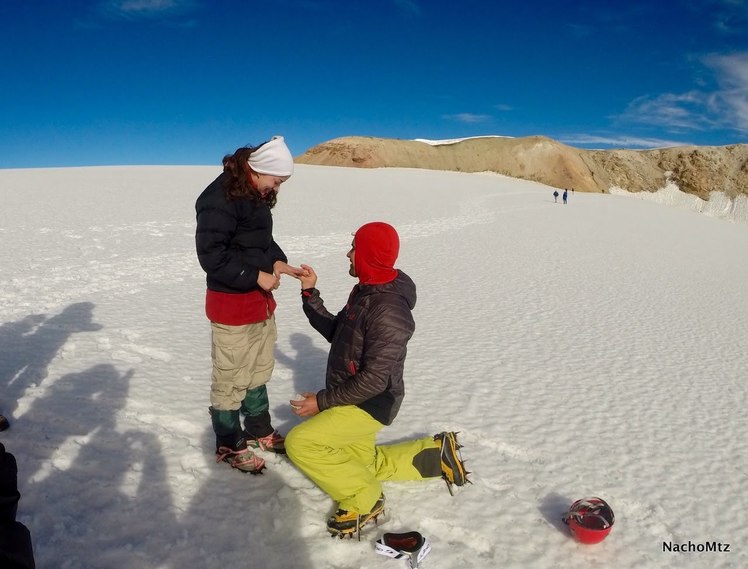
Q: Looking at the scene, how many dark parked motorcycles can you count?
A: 0